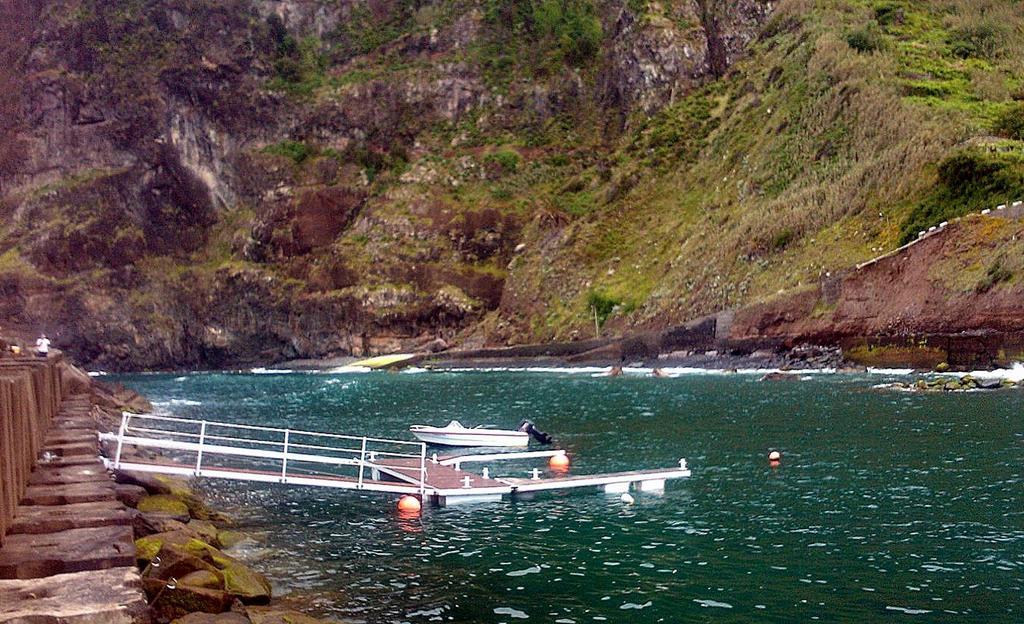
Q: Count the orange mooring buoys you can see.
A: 3